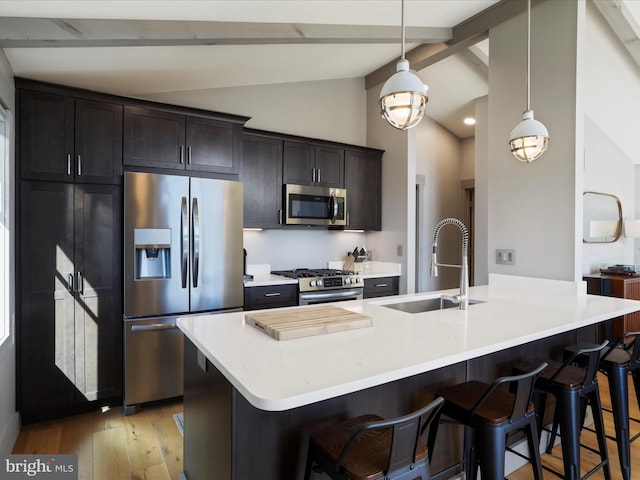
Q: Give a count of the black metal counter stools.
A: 4